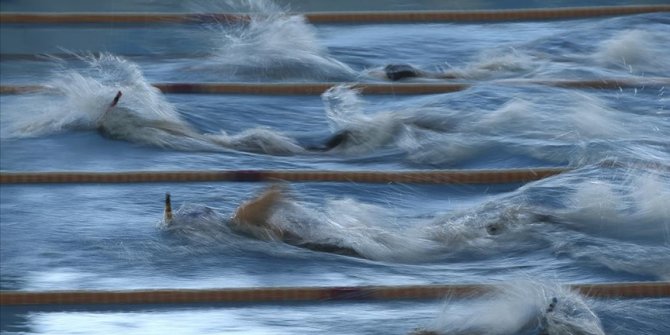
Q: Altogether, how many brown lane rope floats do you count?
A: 4